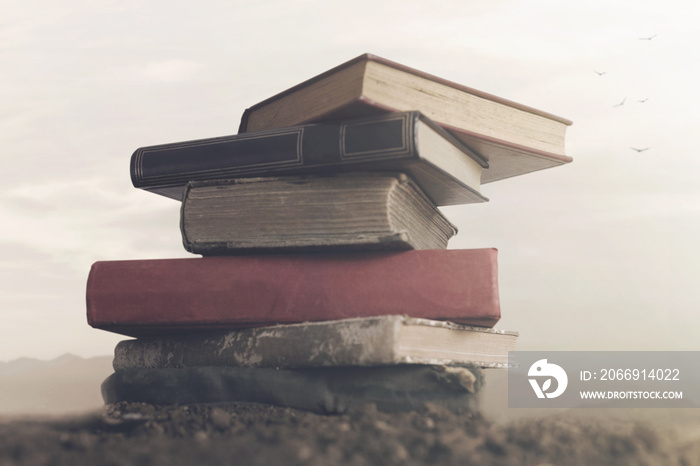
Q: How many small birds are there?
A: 5